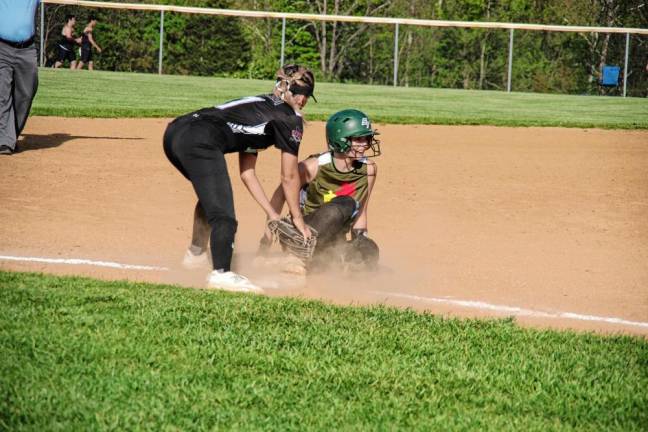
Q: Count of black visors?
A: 1